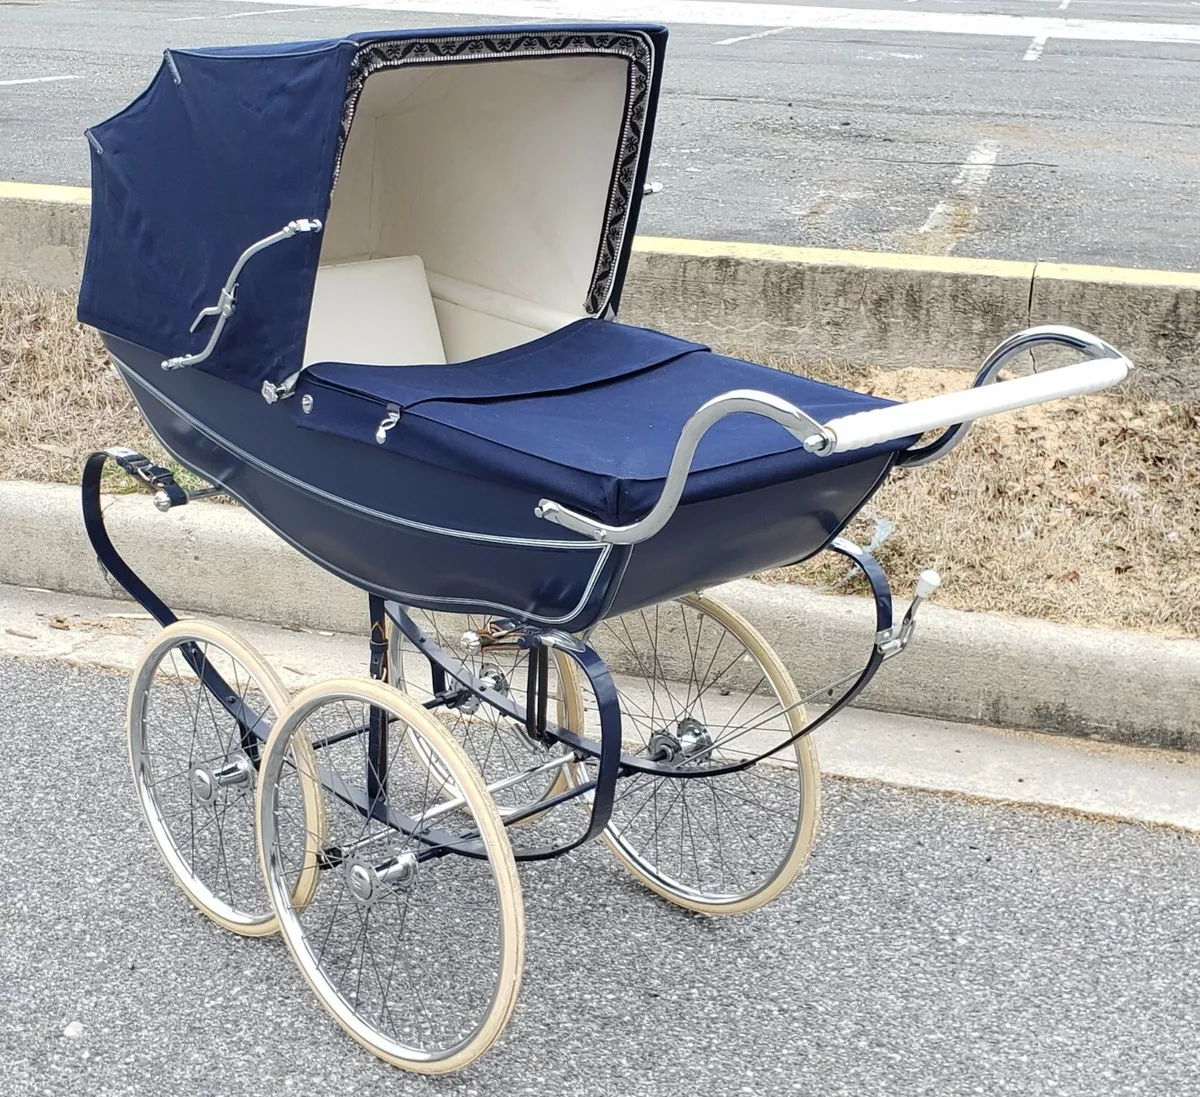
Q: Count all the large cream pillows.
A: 1